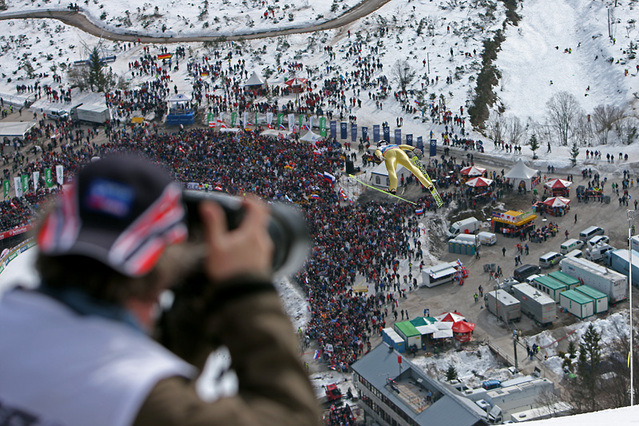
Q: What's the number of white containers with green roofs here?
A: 5